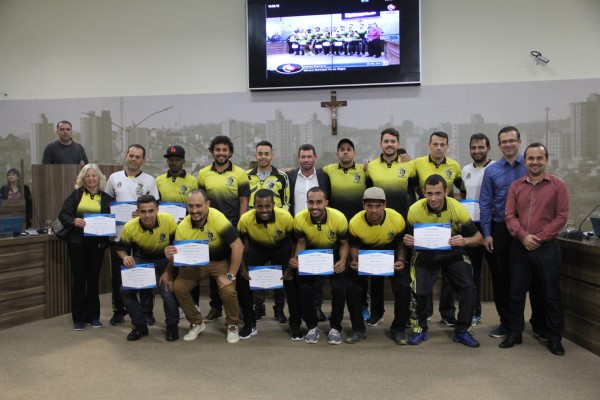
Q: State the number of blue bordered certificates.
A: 10